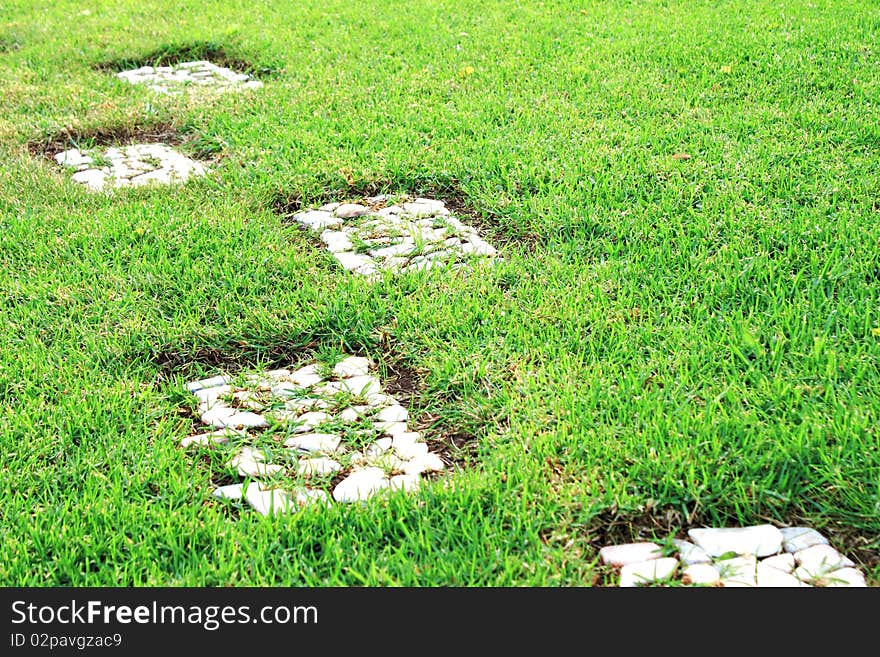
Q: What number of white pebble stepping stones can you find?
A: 5